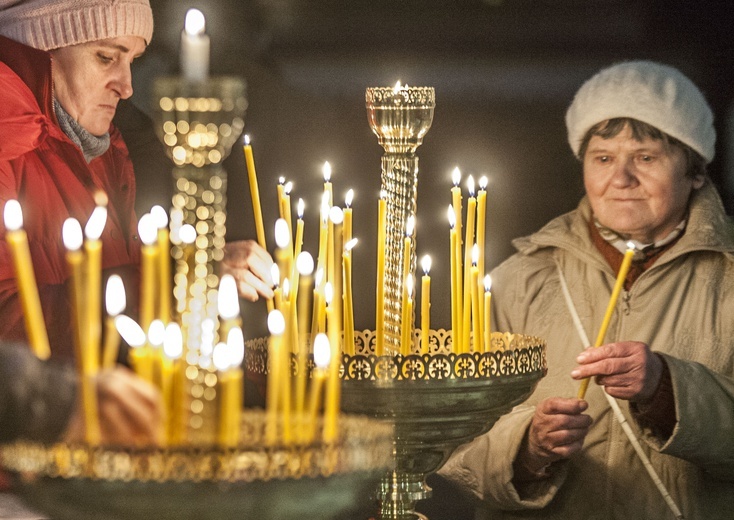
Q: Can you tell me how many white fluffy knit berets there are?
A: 1